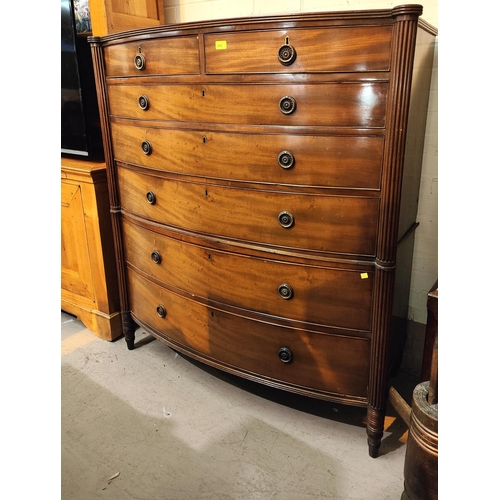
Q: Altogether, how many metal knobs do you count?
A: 12